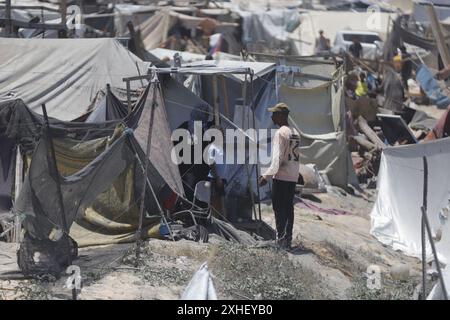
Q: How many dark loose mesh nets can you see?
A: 1